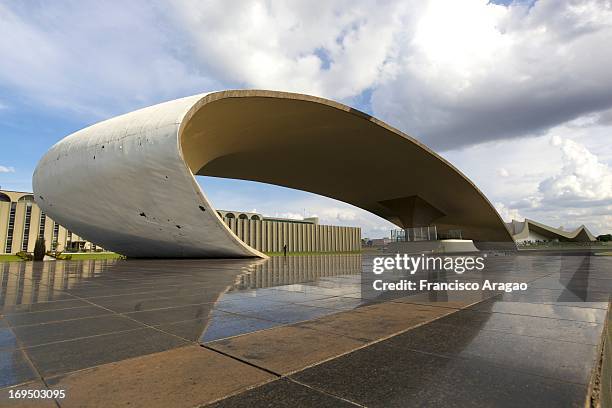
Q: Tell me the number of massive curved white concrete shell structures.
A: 1